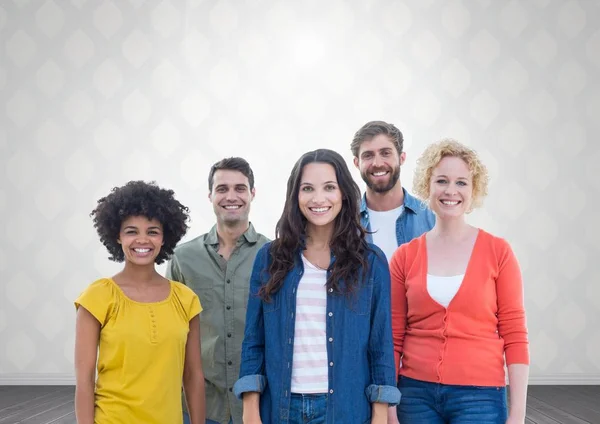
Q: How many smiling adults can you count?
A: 5